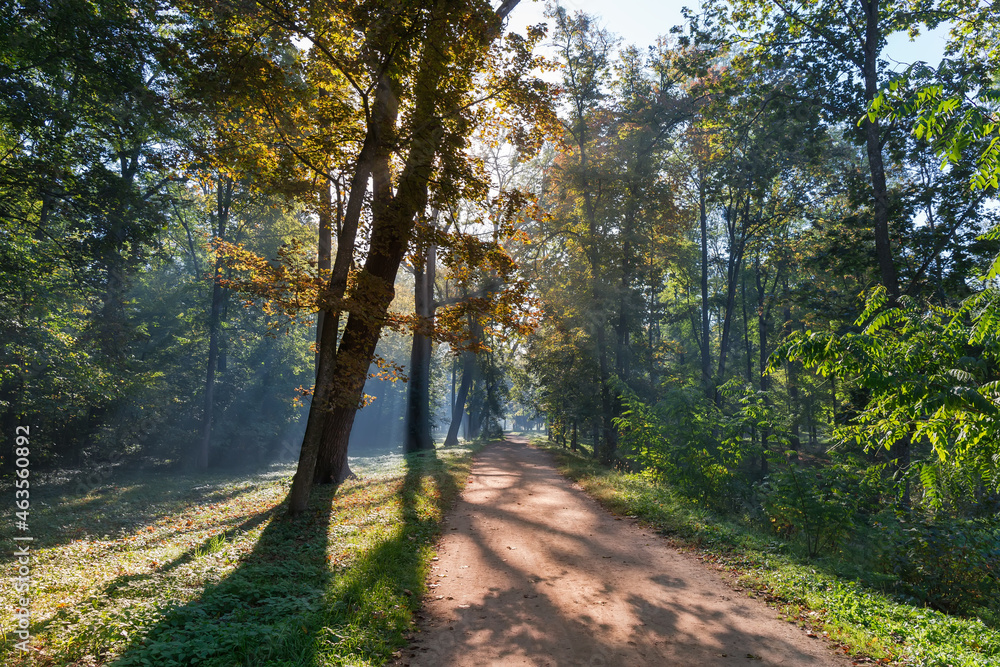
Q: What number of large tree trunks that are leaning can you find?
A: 2